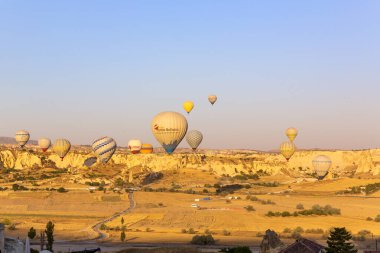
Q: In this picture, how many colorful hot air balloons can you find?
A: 13